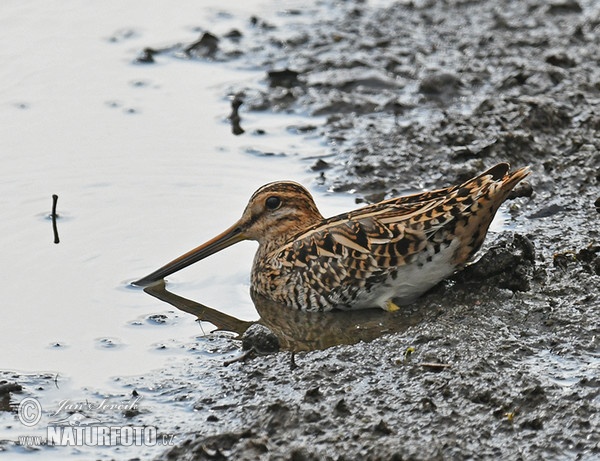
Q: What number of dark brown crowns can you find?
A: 1